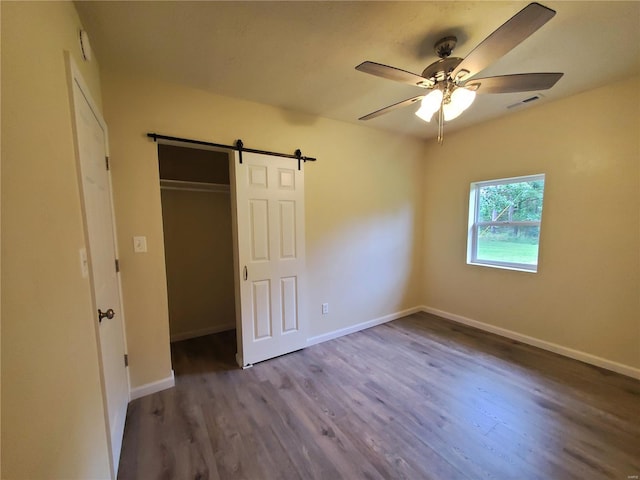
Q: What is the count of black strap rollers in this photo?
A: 2